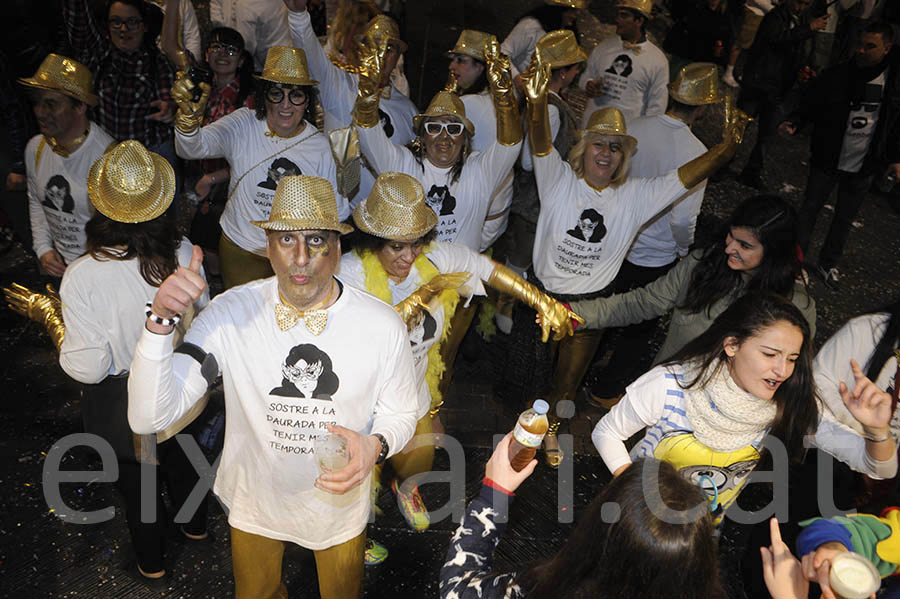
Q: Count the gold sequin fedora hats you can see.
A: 13